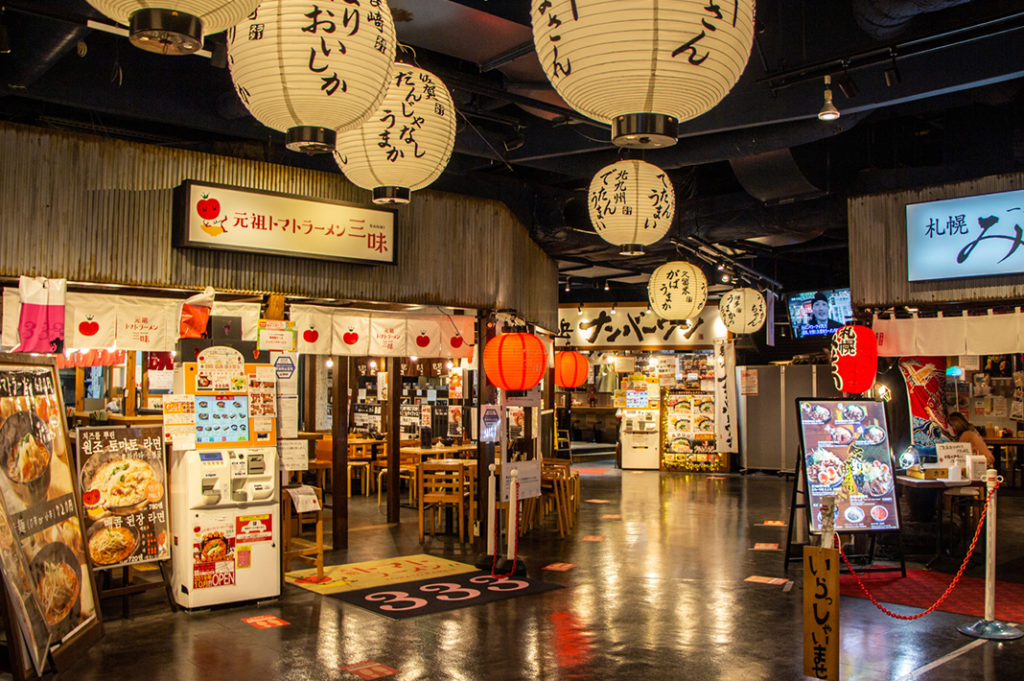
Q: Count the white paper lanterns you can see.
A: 7